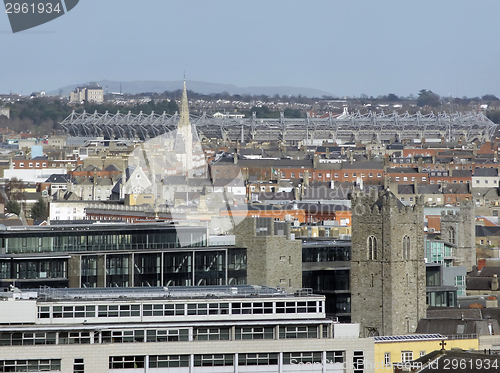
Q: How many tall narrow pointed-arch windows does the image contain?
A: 3